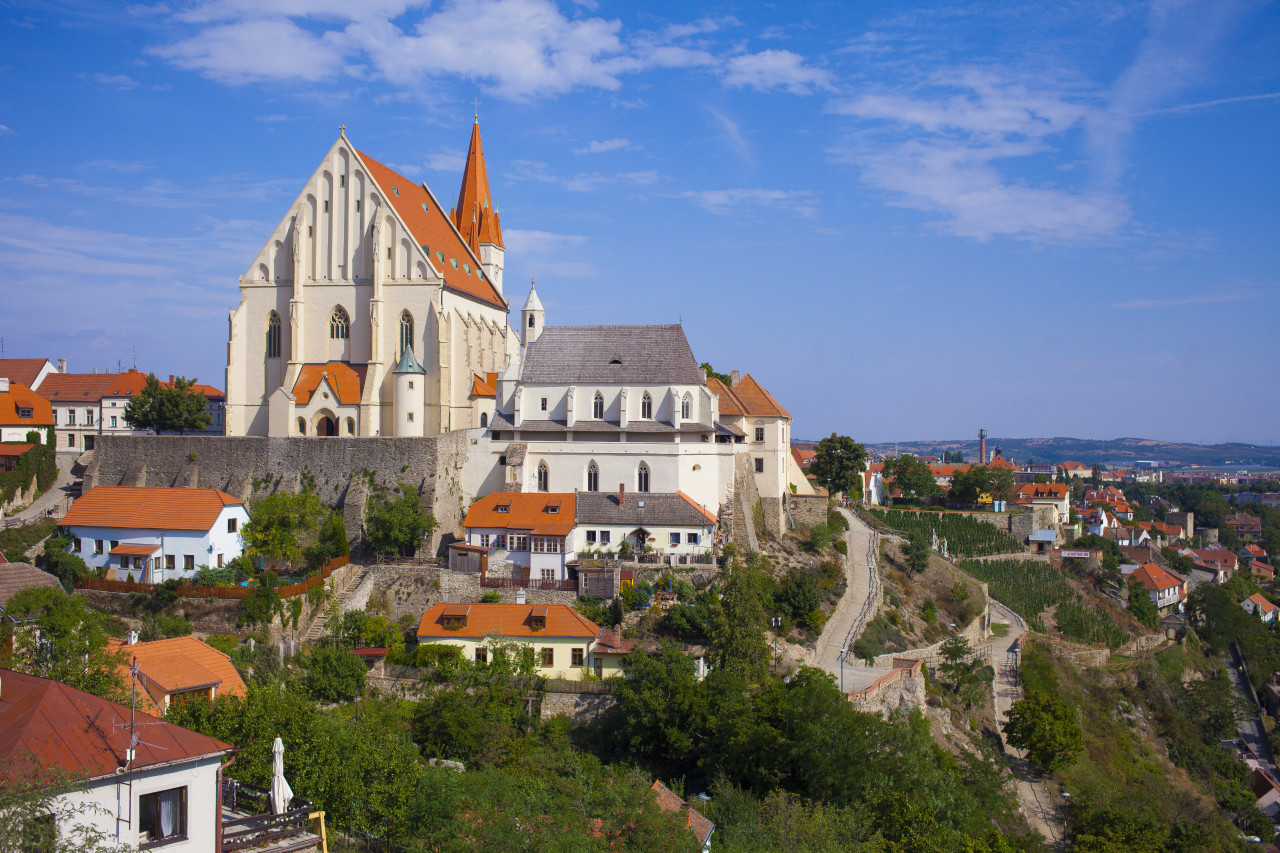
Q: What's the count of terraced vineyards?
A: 2